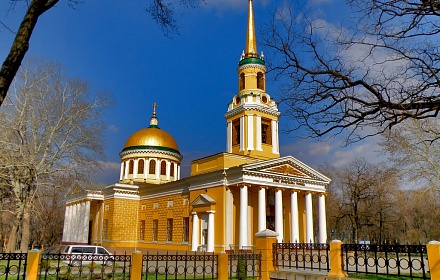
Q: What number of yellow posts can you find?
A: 6